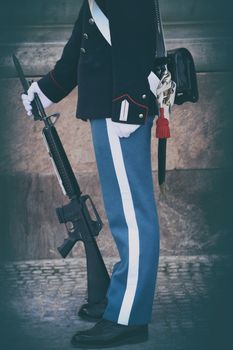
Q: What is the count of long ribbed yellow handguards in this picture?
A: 0